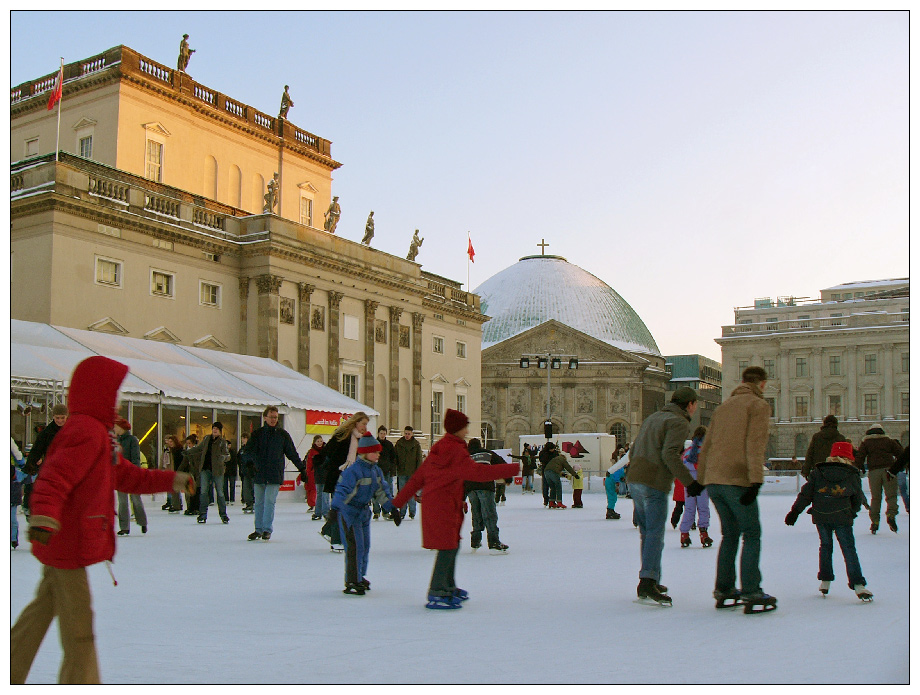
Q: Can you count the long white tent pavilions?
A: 1